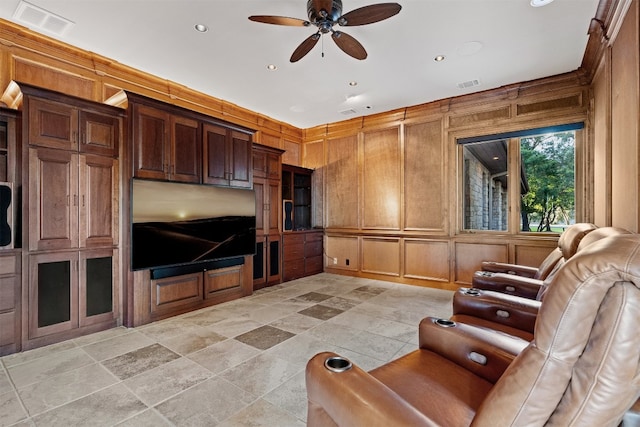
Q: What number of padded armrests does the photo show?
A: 5